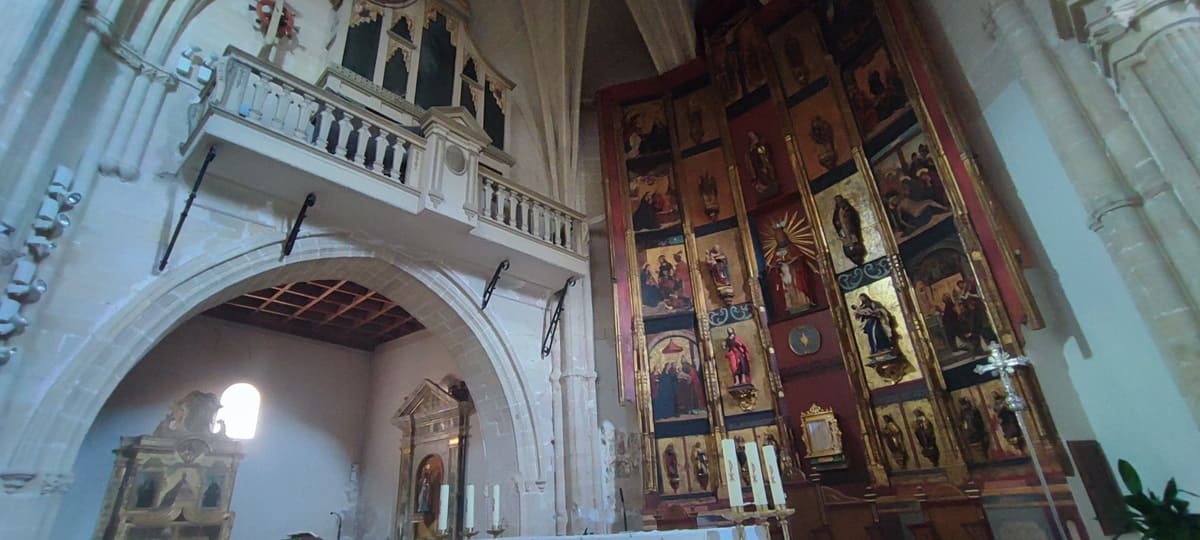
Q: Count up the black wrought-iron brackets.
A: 4